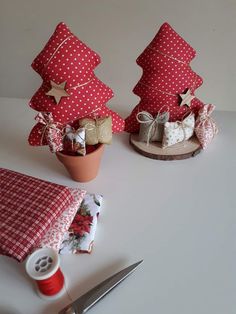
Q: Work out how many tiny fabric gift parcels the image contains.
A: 6